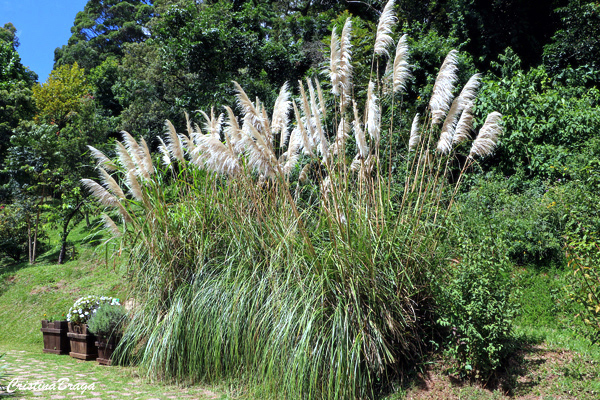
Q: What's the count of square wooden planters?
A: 3